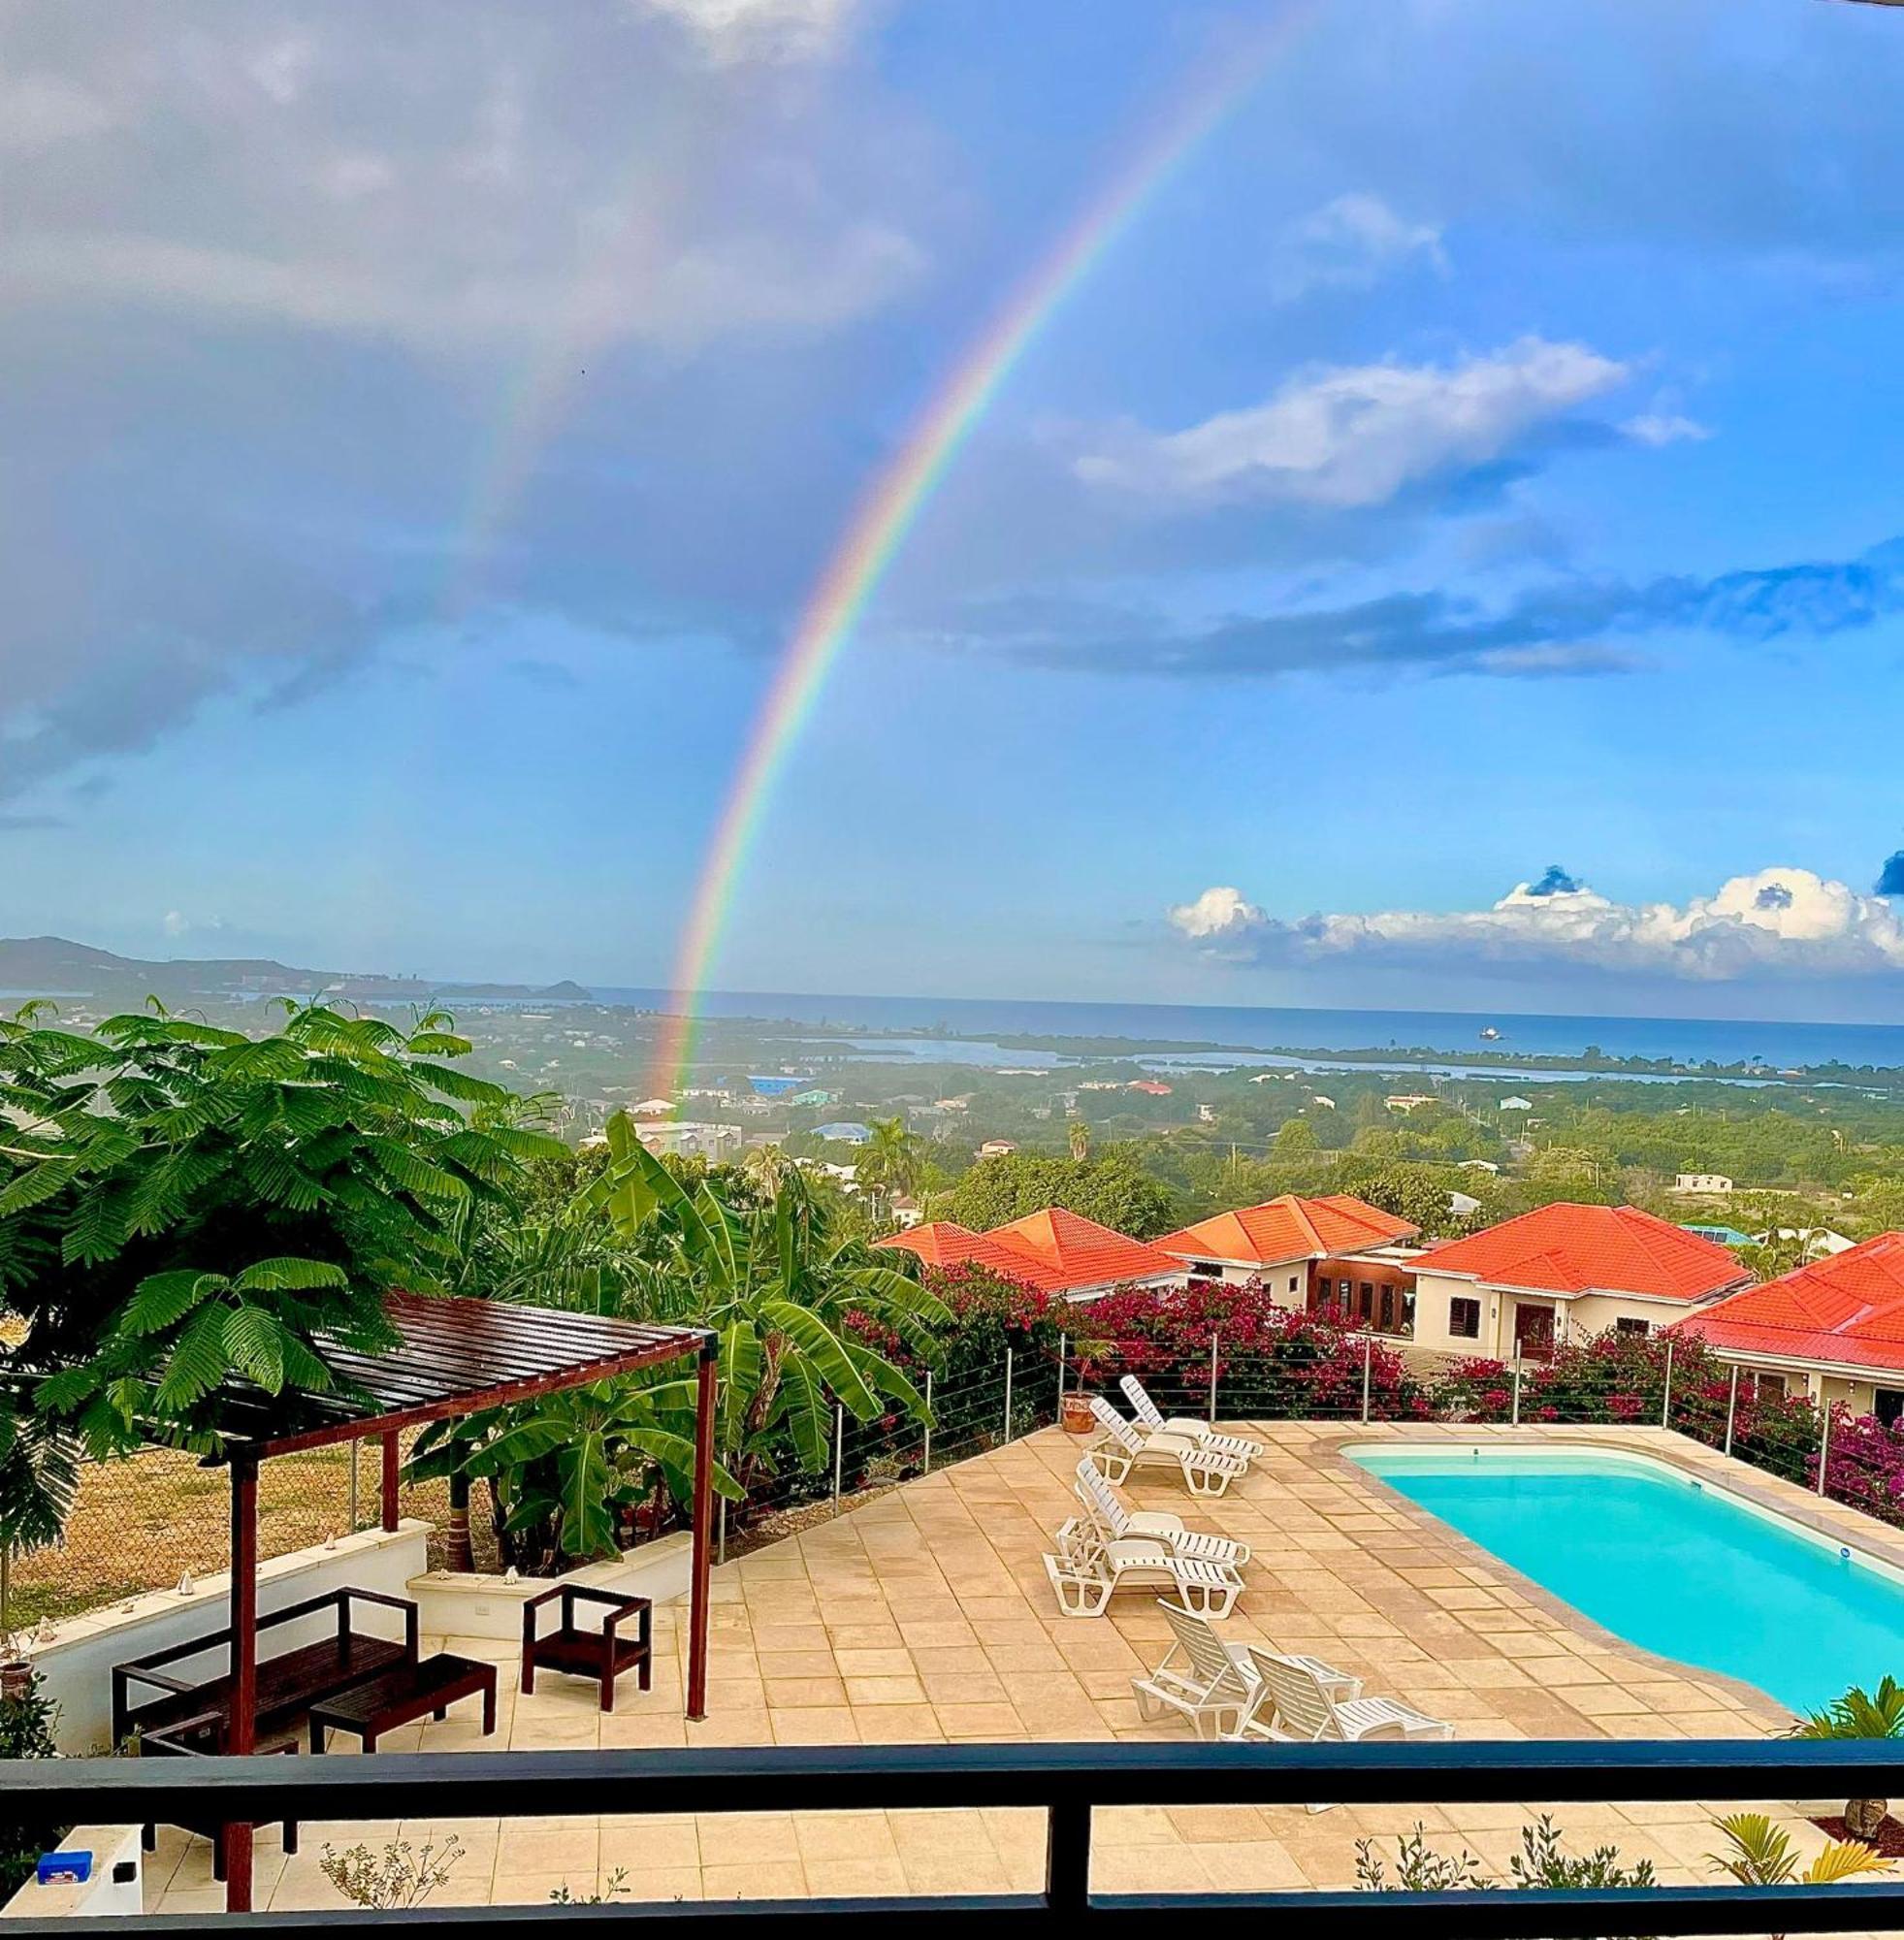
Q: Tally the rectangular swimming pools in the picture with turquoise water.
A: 1